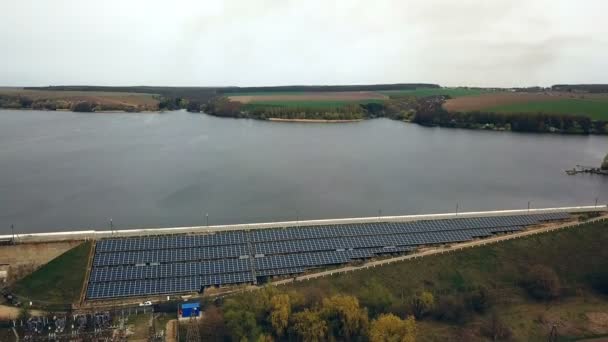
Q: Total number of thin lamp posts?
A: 8